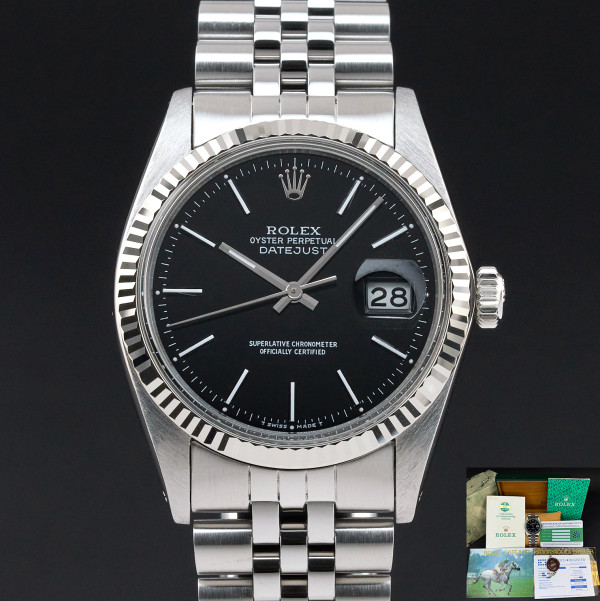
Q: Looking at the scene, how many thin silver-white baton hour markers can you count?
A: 10